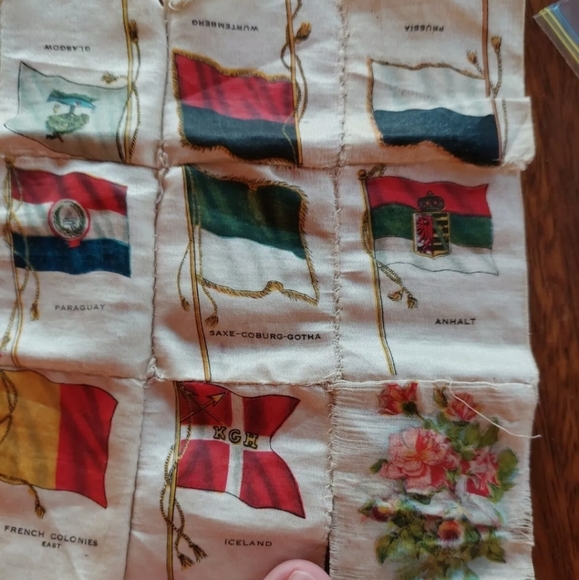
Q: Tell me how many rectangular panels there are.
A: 9